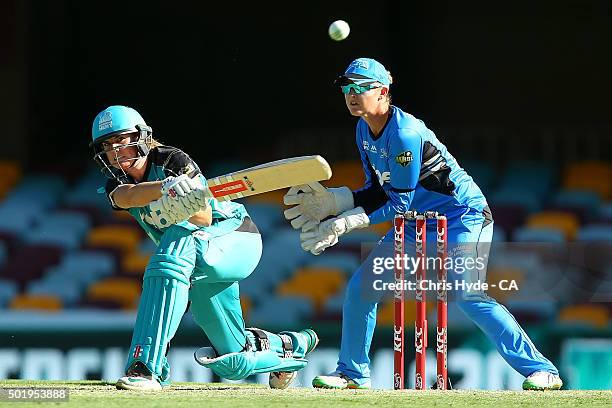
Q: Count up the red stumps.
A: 3